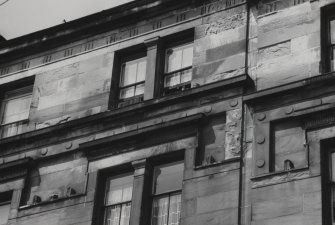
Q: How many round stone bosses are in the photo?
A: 8